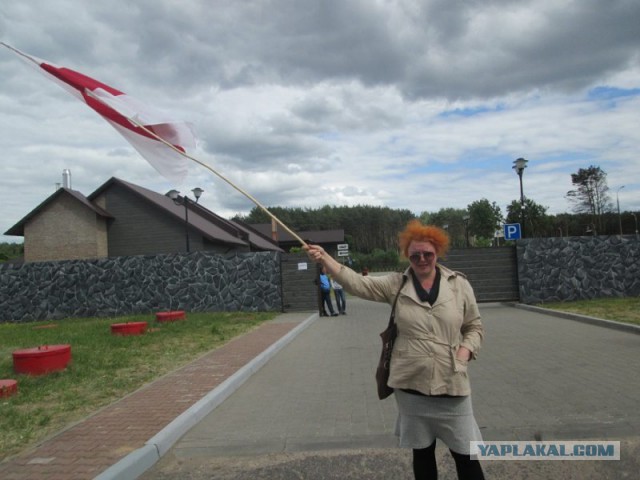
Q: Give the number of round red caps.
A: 4